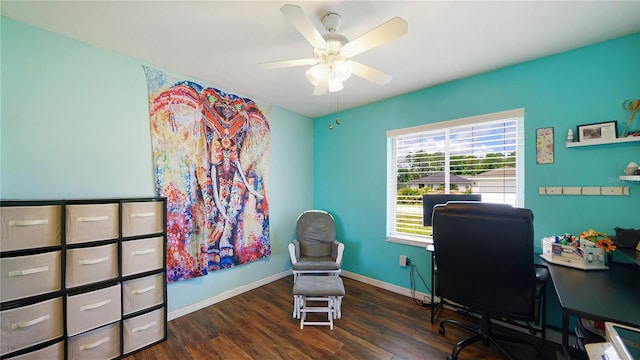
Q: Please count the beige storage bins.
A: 12